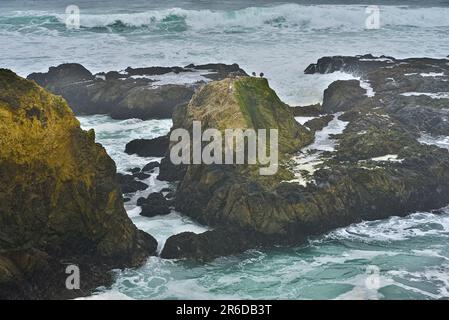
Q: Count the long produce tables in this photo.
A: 0